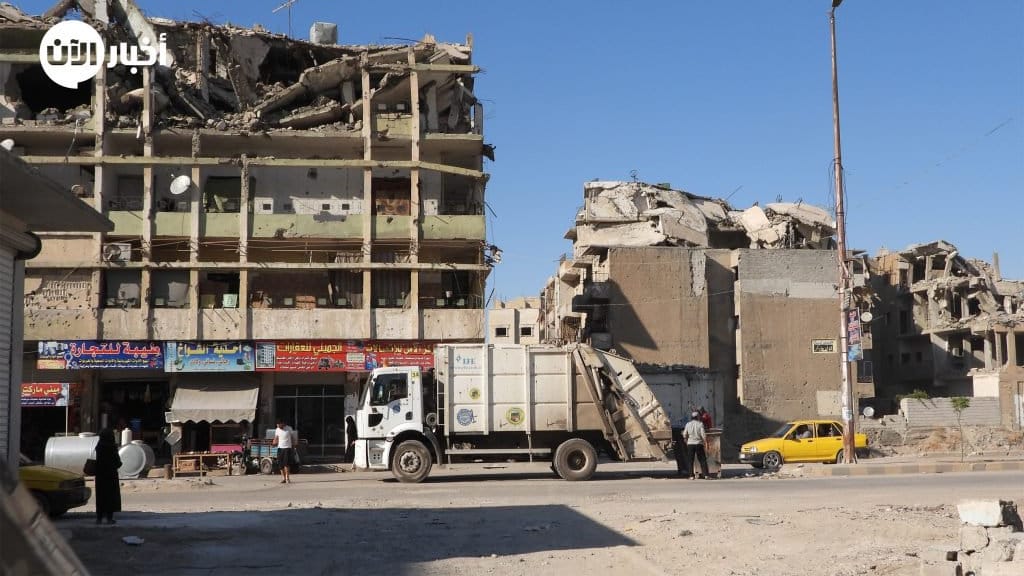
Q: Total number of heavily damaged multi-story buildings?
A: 3